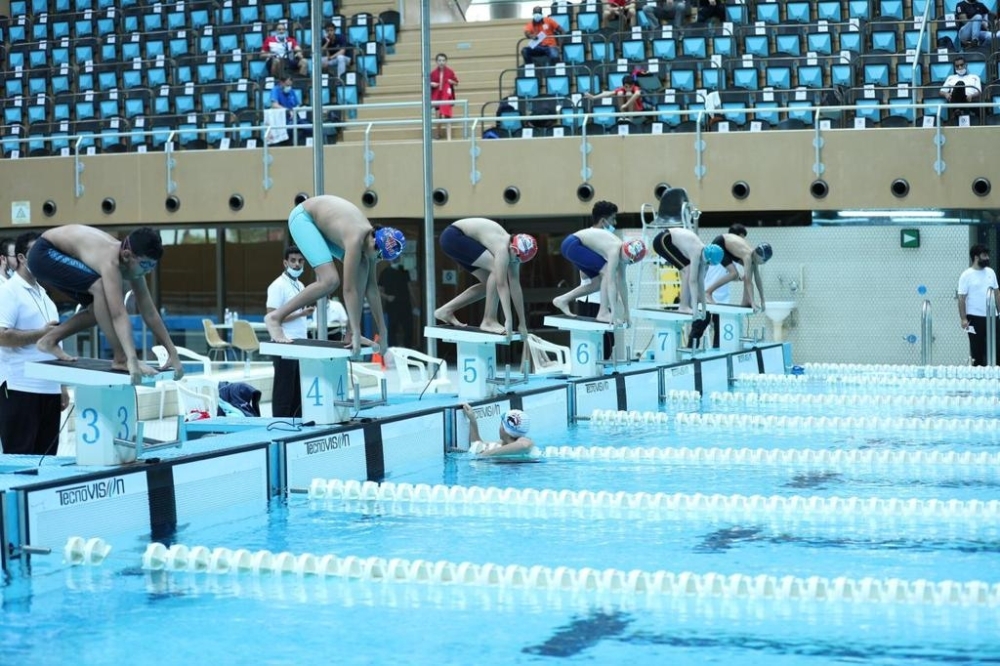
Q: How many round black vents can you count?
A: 14